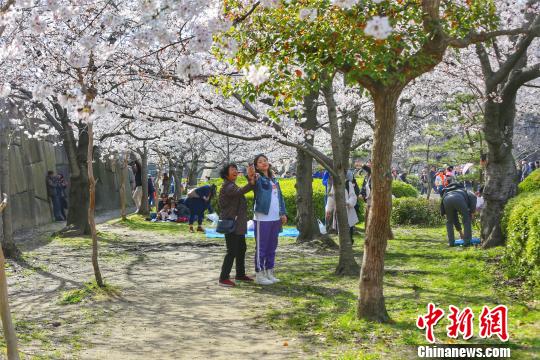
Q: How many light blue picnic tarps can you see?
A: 2